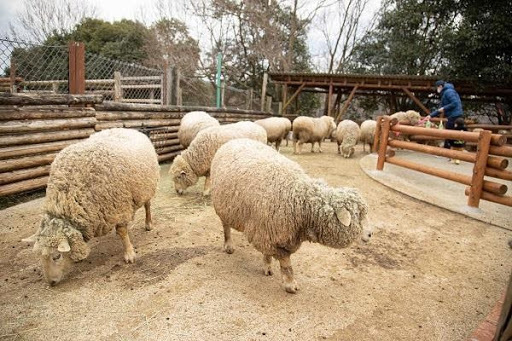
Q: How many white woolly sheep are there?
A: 9